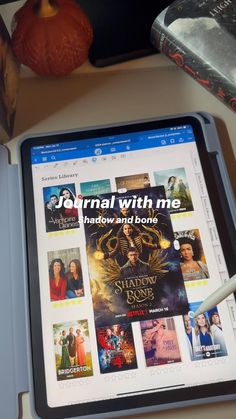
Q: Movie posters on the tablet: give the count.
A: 11